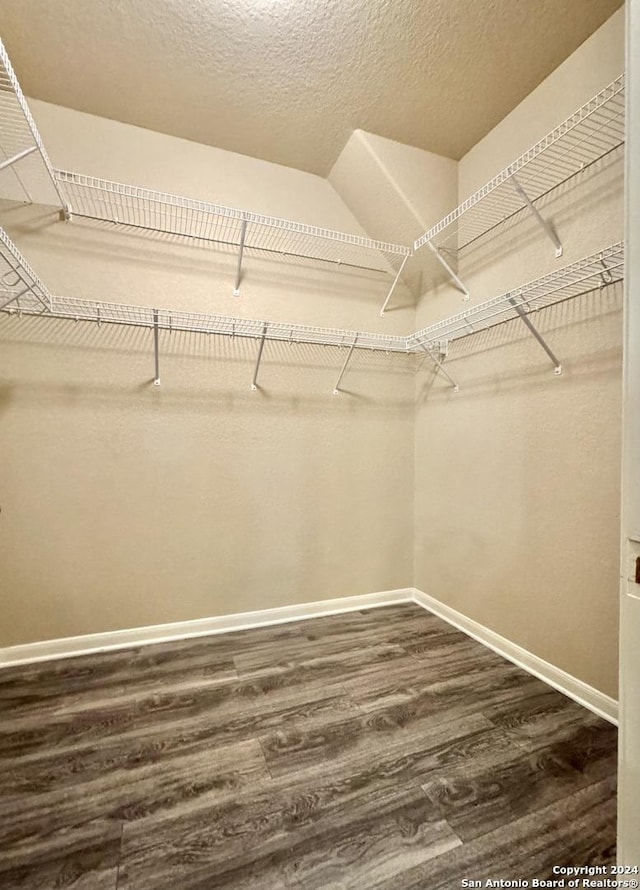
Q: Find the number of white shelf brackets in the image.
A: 11